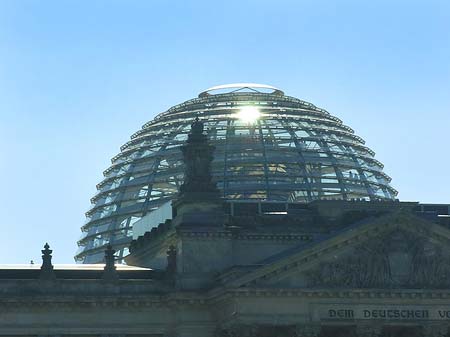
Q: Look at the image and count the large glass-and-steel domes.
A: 1